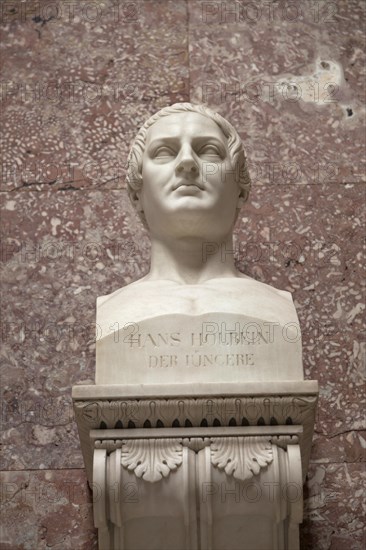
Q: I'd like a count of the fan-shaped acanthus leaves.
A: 2